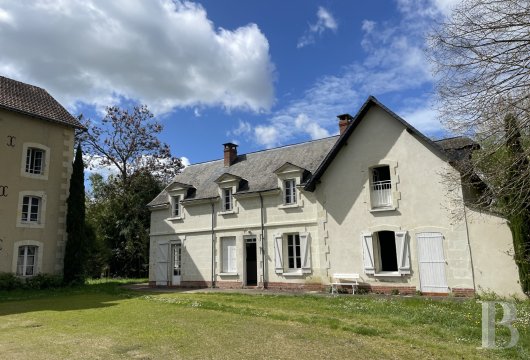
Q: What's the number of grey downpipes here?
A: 2